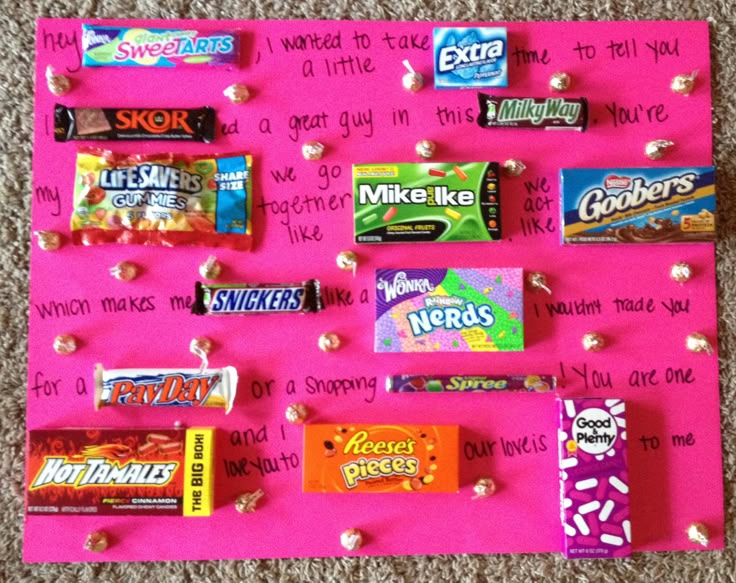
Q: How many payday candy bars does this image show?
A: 1